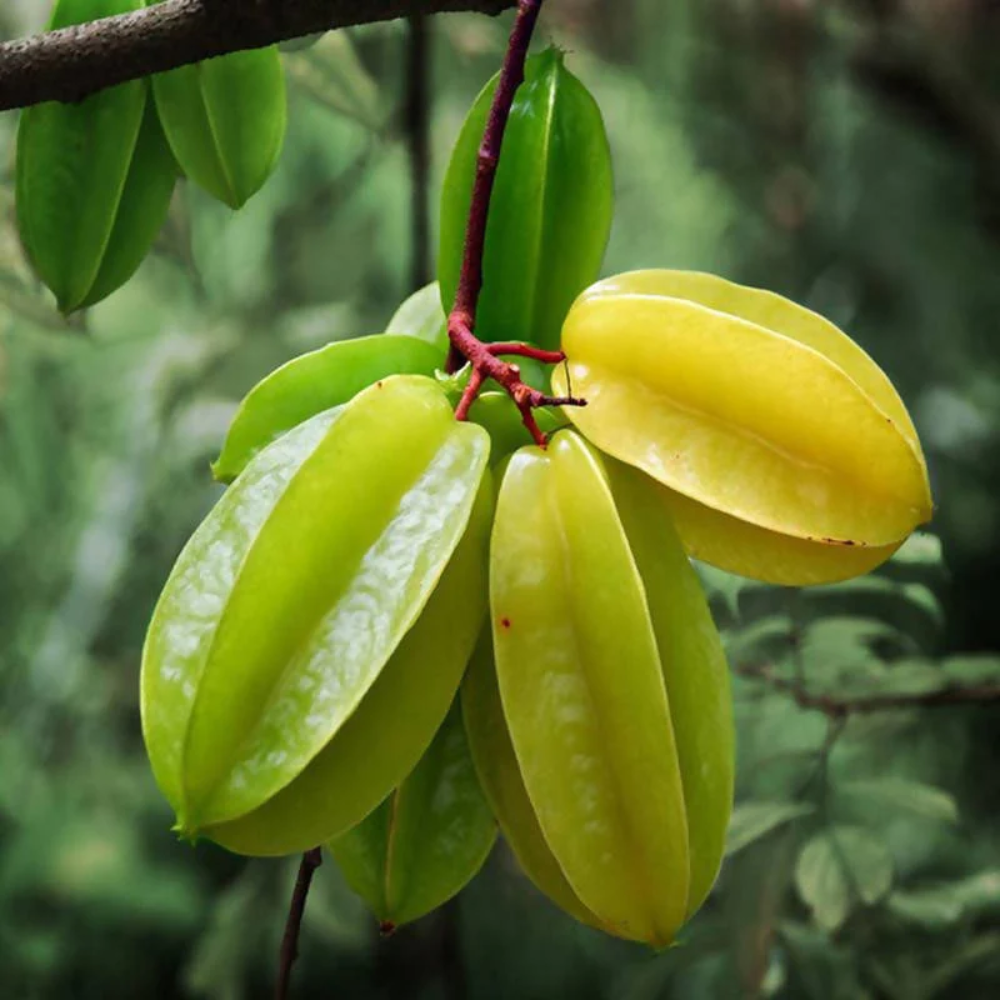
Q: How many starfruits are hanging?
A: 8